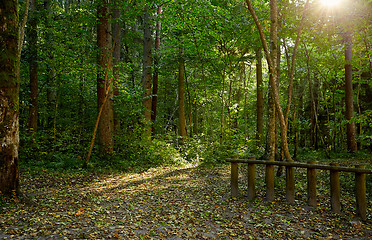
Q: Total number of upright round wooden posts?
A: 7